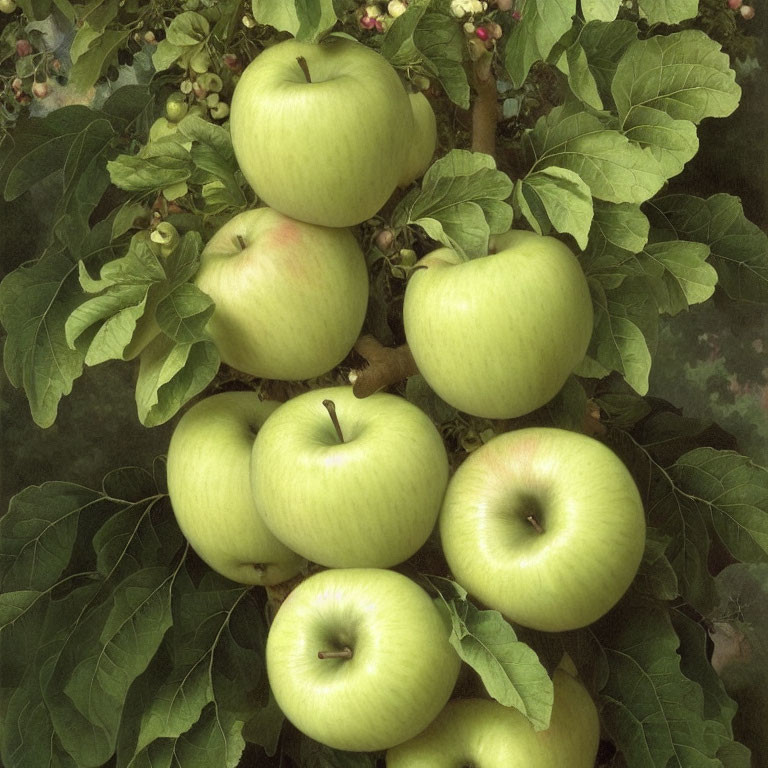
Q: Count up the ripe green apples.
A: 9